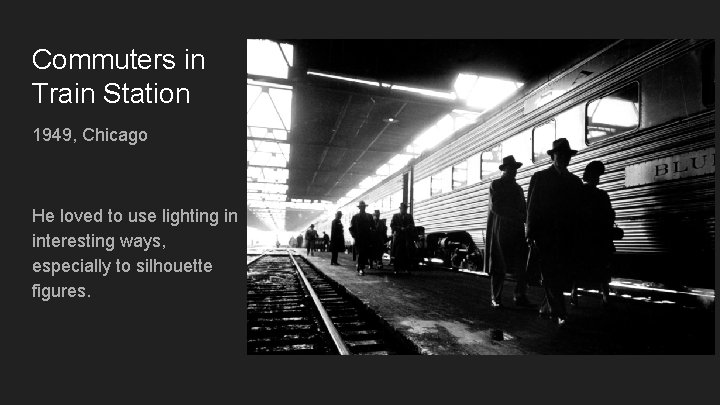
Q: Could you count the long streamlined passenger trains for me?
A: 1